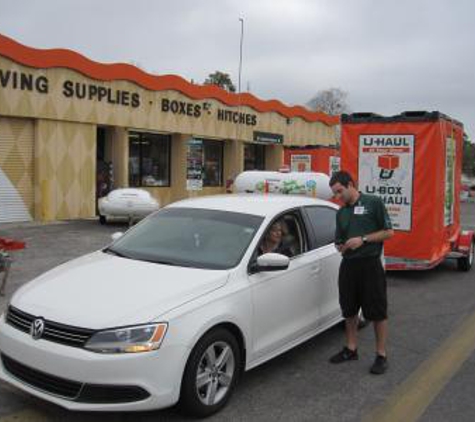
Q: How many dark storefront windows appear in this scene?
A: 3